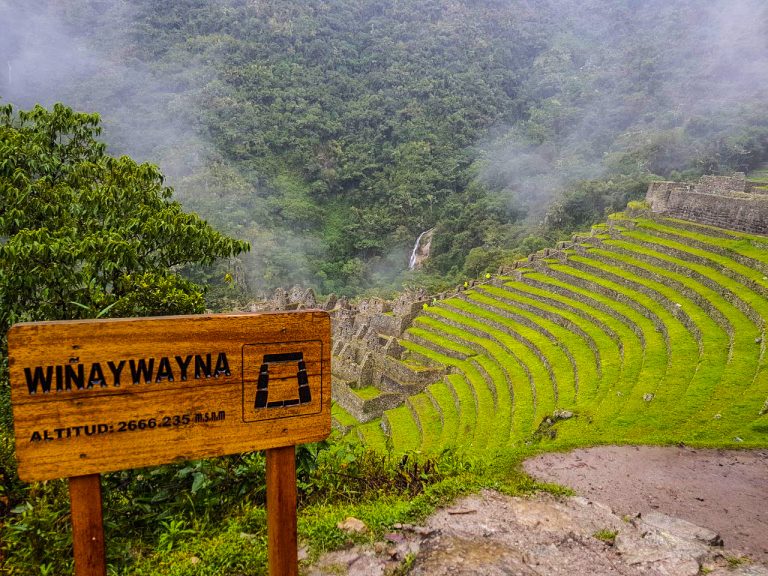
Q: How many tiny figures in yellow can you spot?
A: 4